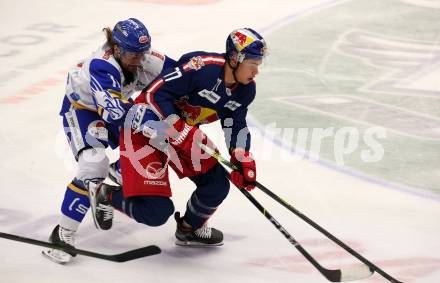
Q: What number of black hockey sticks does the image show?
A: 3